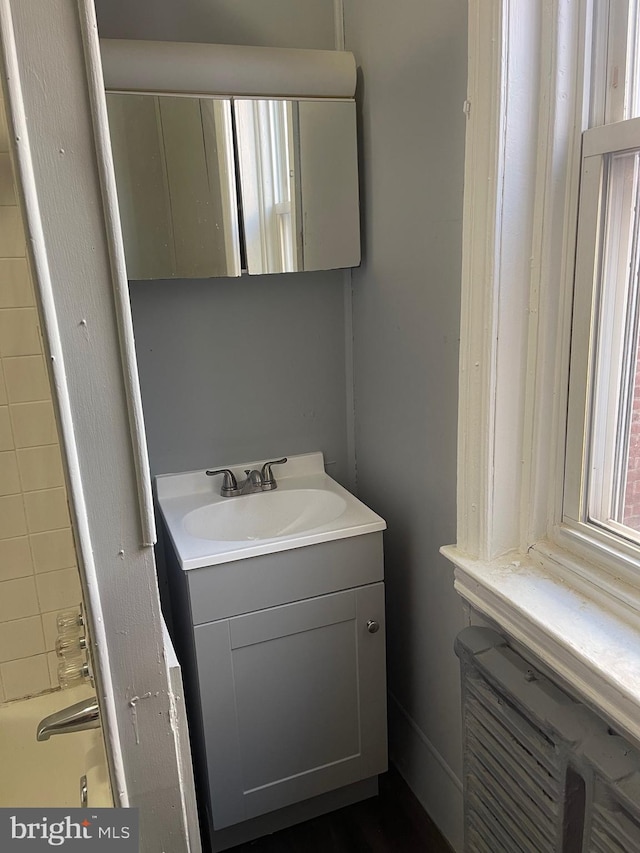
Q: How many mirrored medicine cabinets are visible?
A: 1